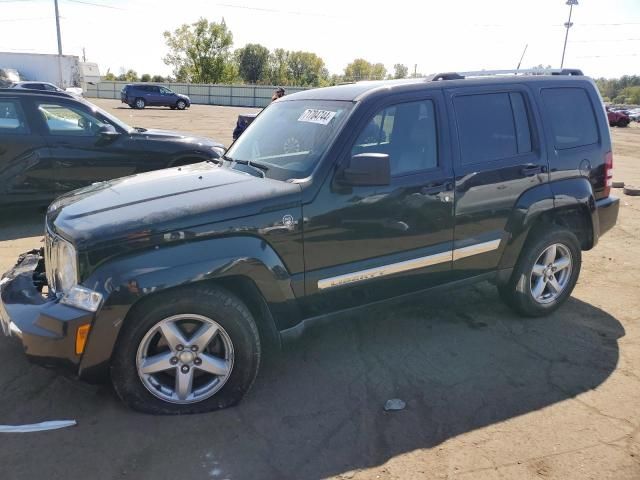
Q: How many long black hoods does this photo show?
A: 2